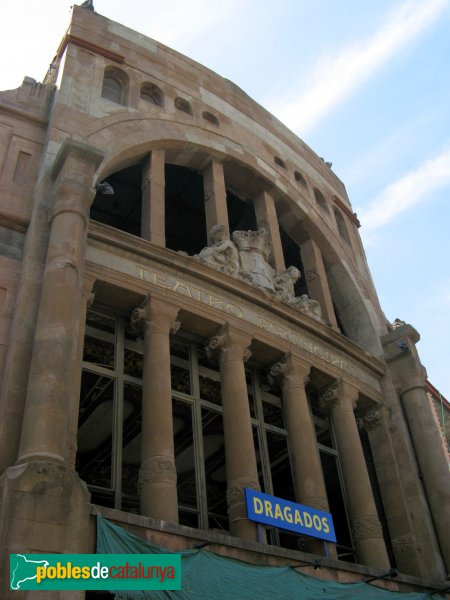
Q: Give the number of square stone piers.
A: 4